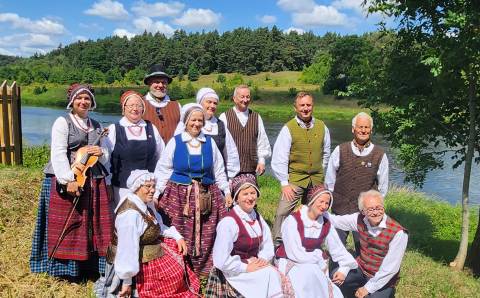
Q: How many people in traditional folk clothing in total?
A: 12